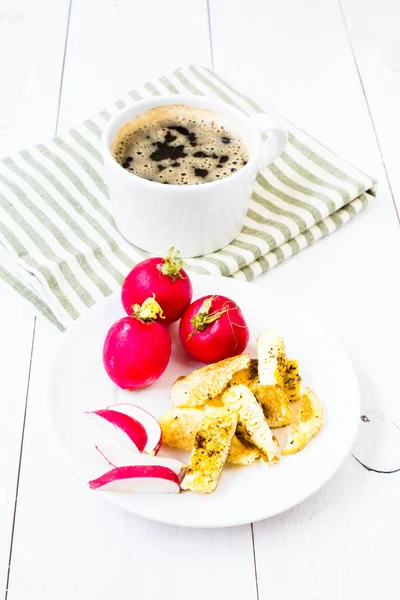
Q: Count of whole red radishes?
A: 3